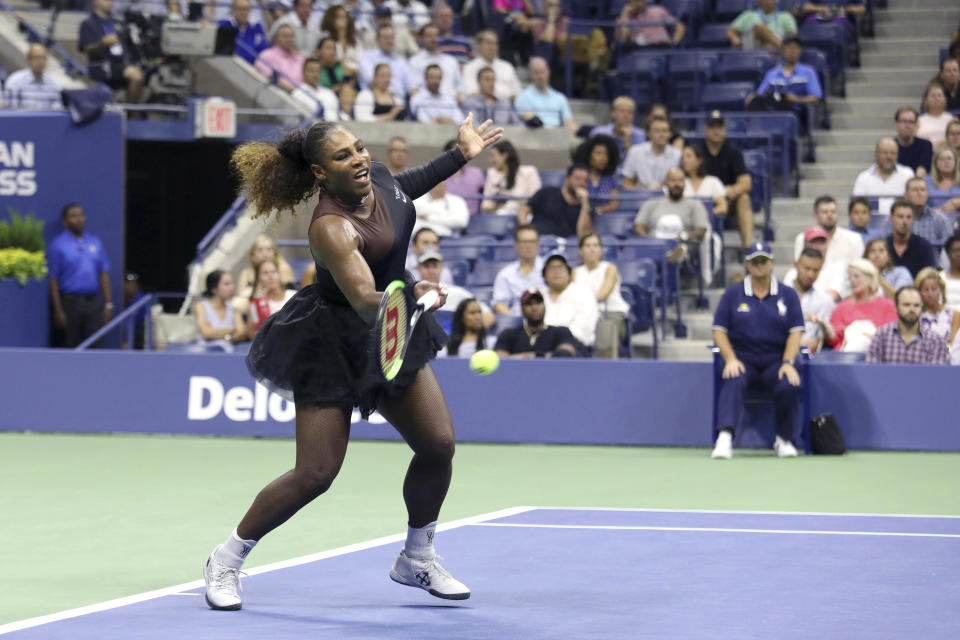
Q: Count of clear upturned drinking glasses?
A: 0